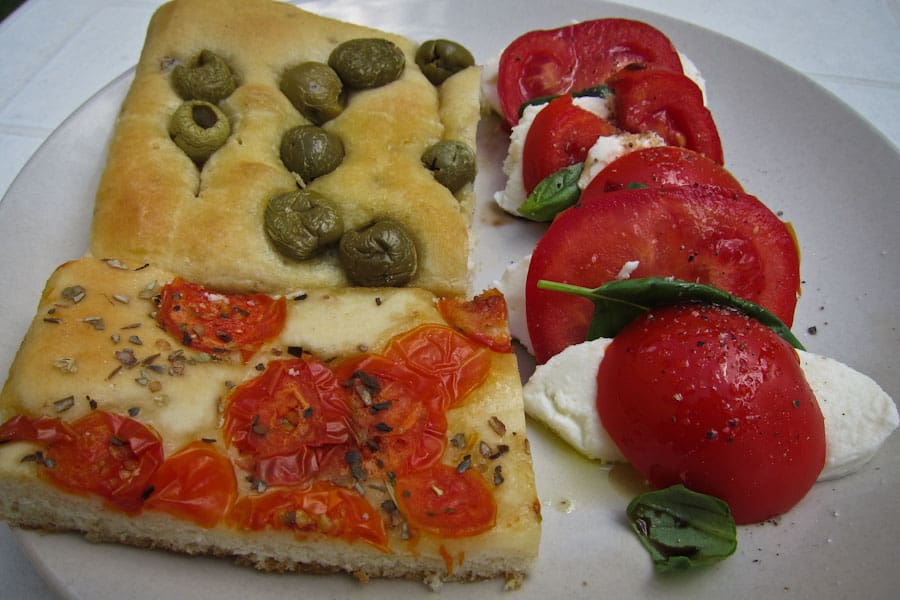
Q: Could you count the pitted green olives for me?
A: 9